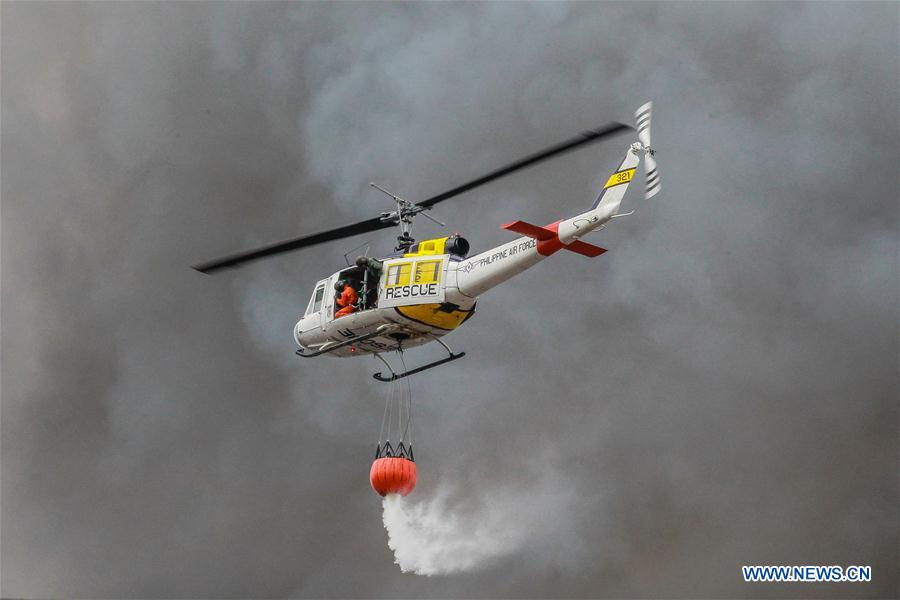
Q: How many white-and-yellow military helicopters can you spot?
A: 1